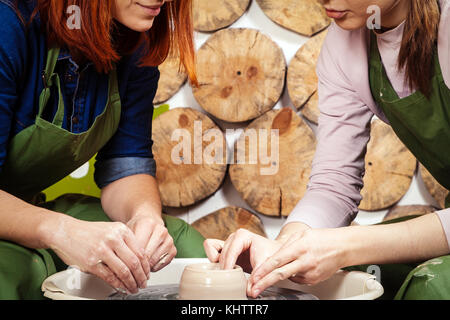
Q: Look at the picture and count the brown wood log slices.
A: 11